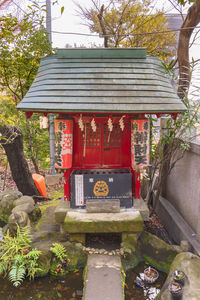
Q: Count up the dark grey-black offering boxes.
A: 1